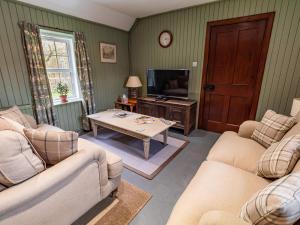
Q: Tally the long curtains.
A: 2